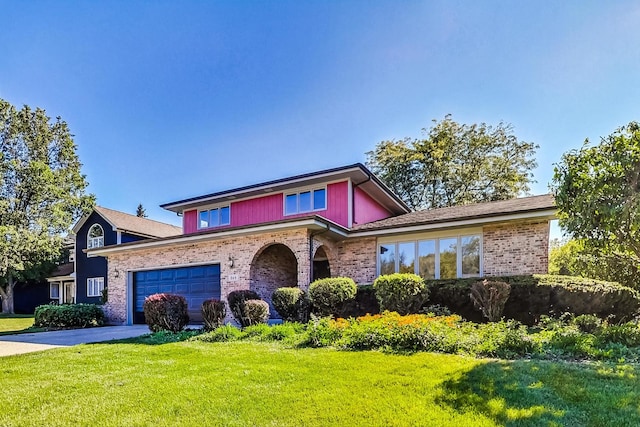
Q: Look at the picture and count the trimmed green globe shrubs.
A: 3